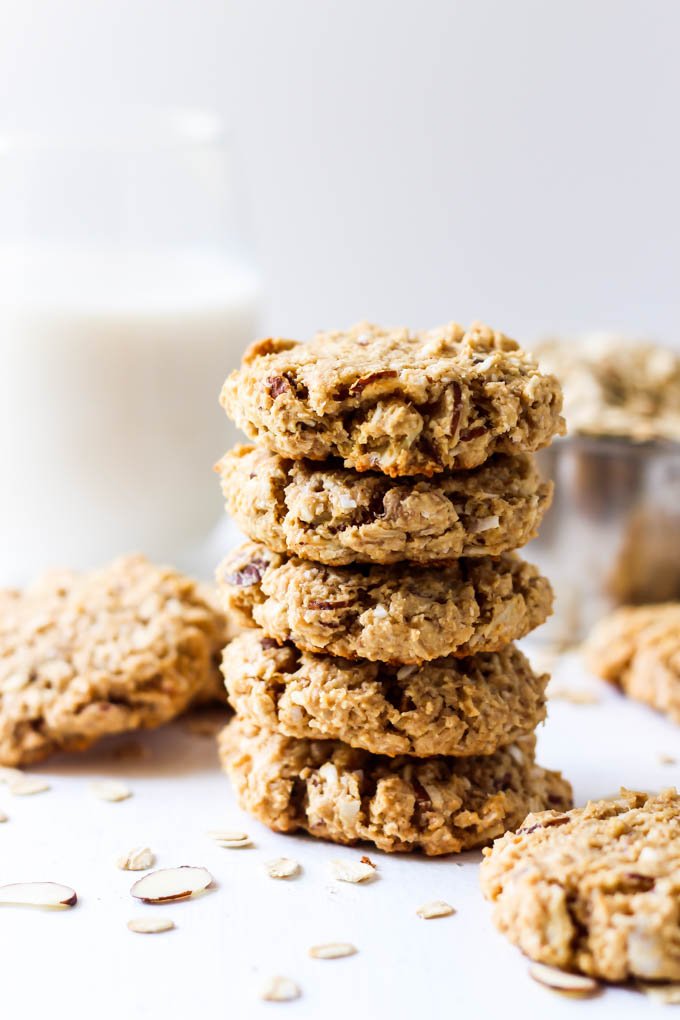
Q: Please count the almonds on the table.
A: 3